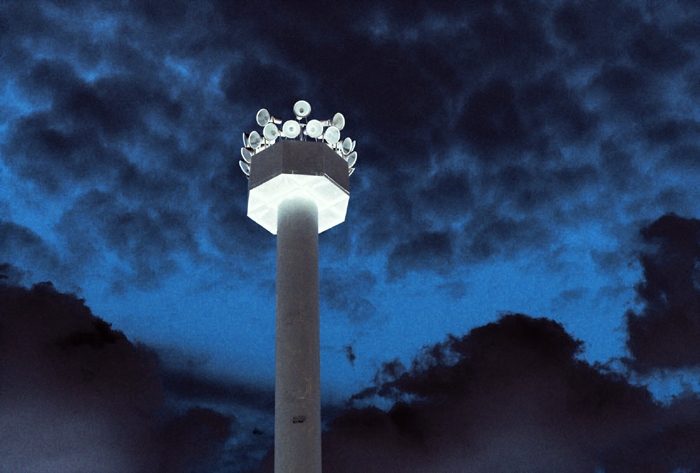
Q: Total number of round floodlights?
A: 15